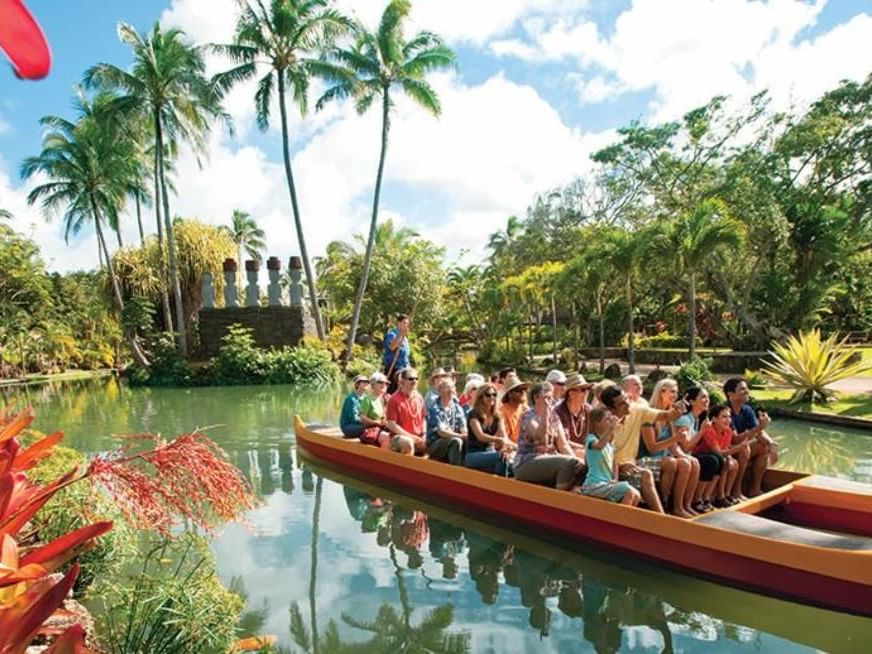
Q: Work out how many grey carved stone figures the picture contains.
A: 5